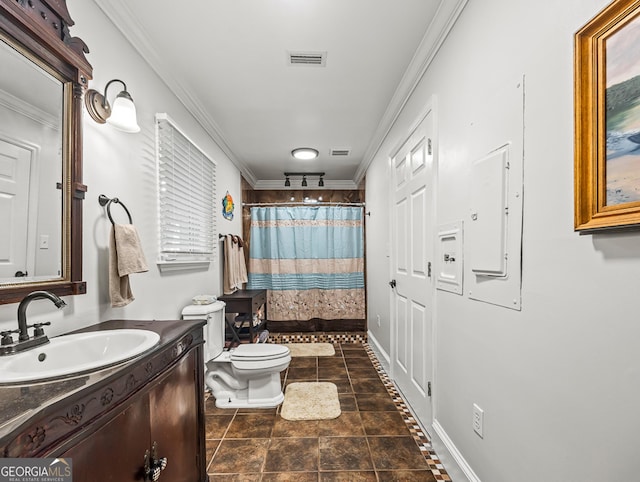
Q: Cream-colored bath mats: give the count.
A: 2